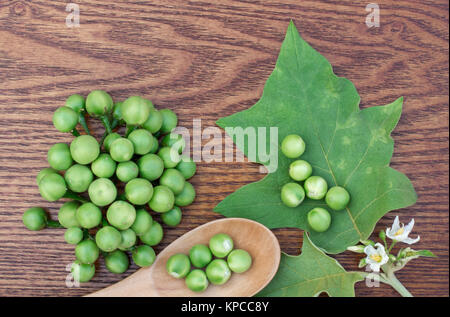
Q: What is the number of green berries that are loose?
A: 12